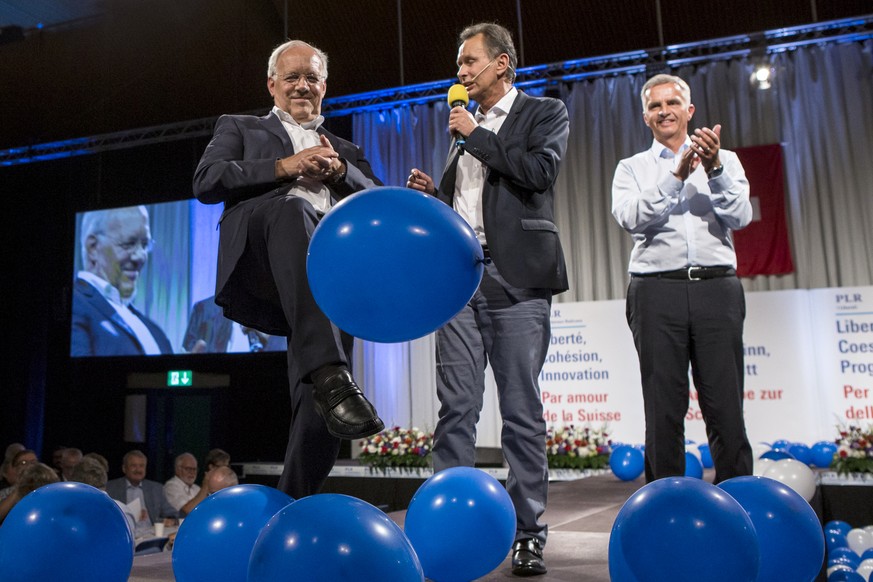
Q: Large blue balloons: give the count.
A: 7